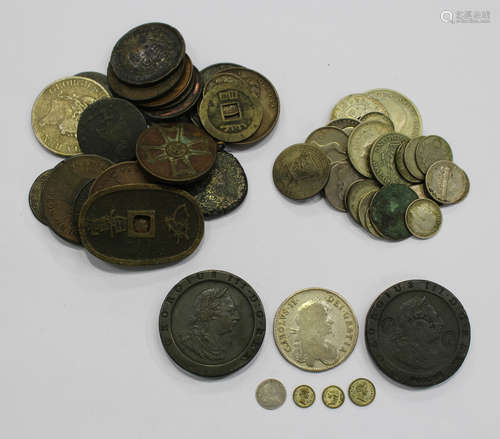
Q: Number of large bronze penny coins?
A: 2